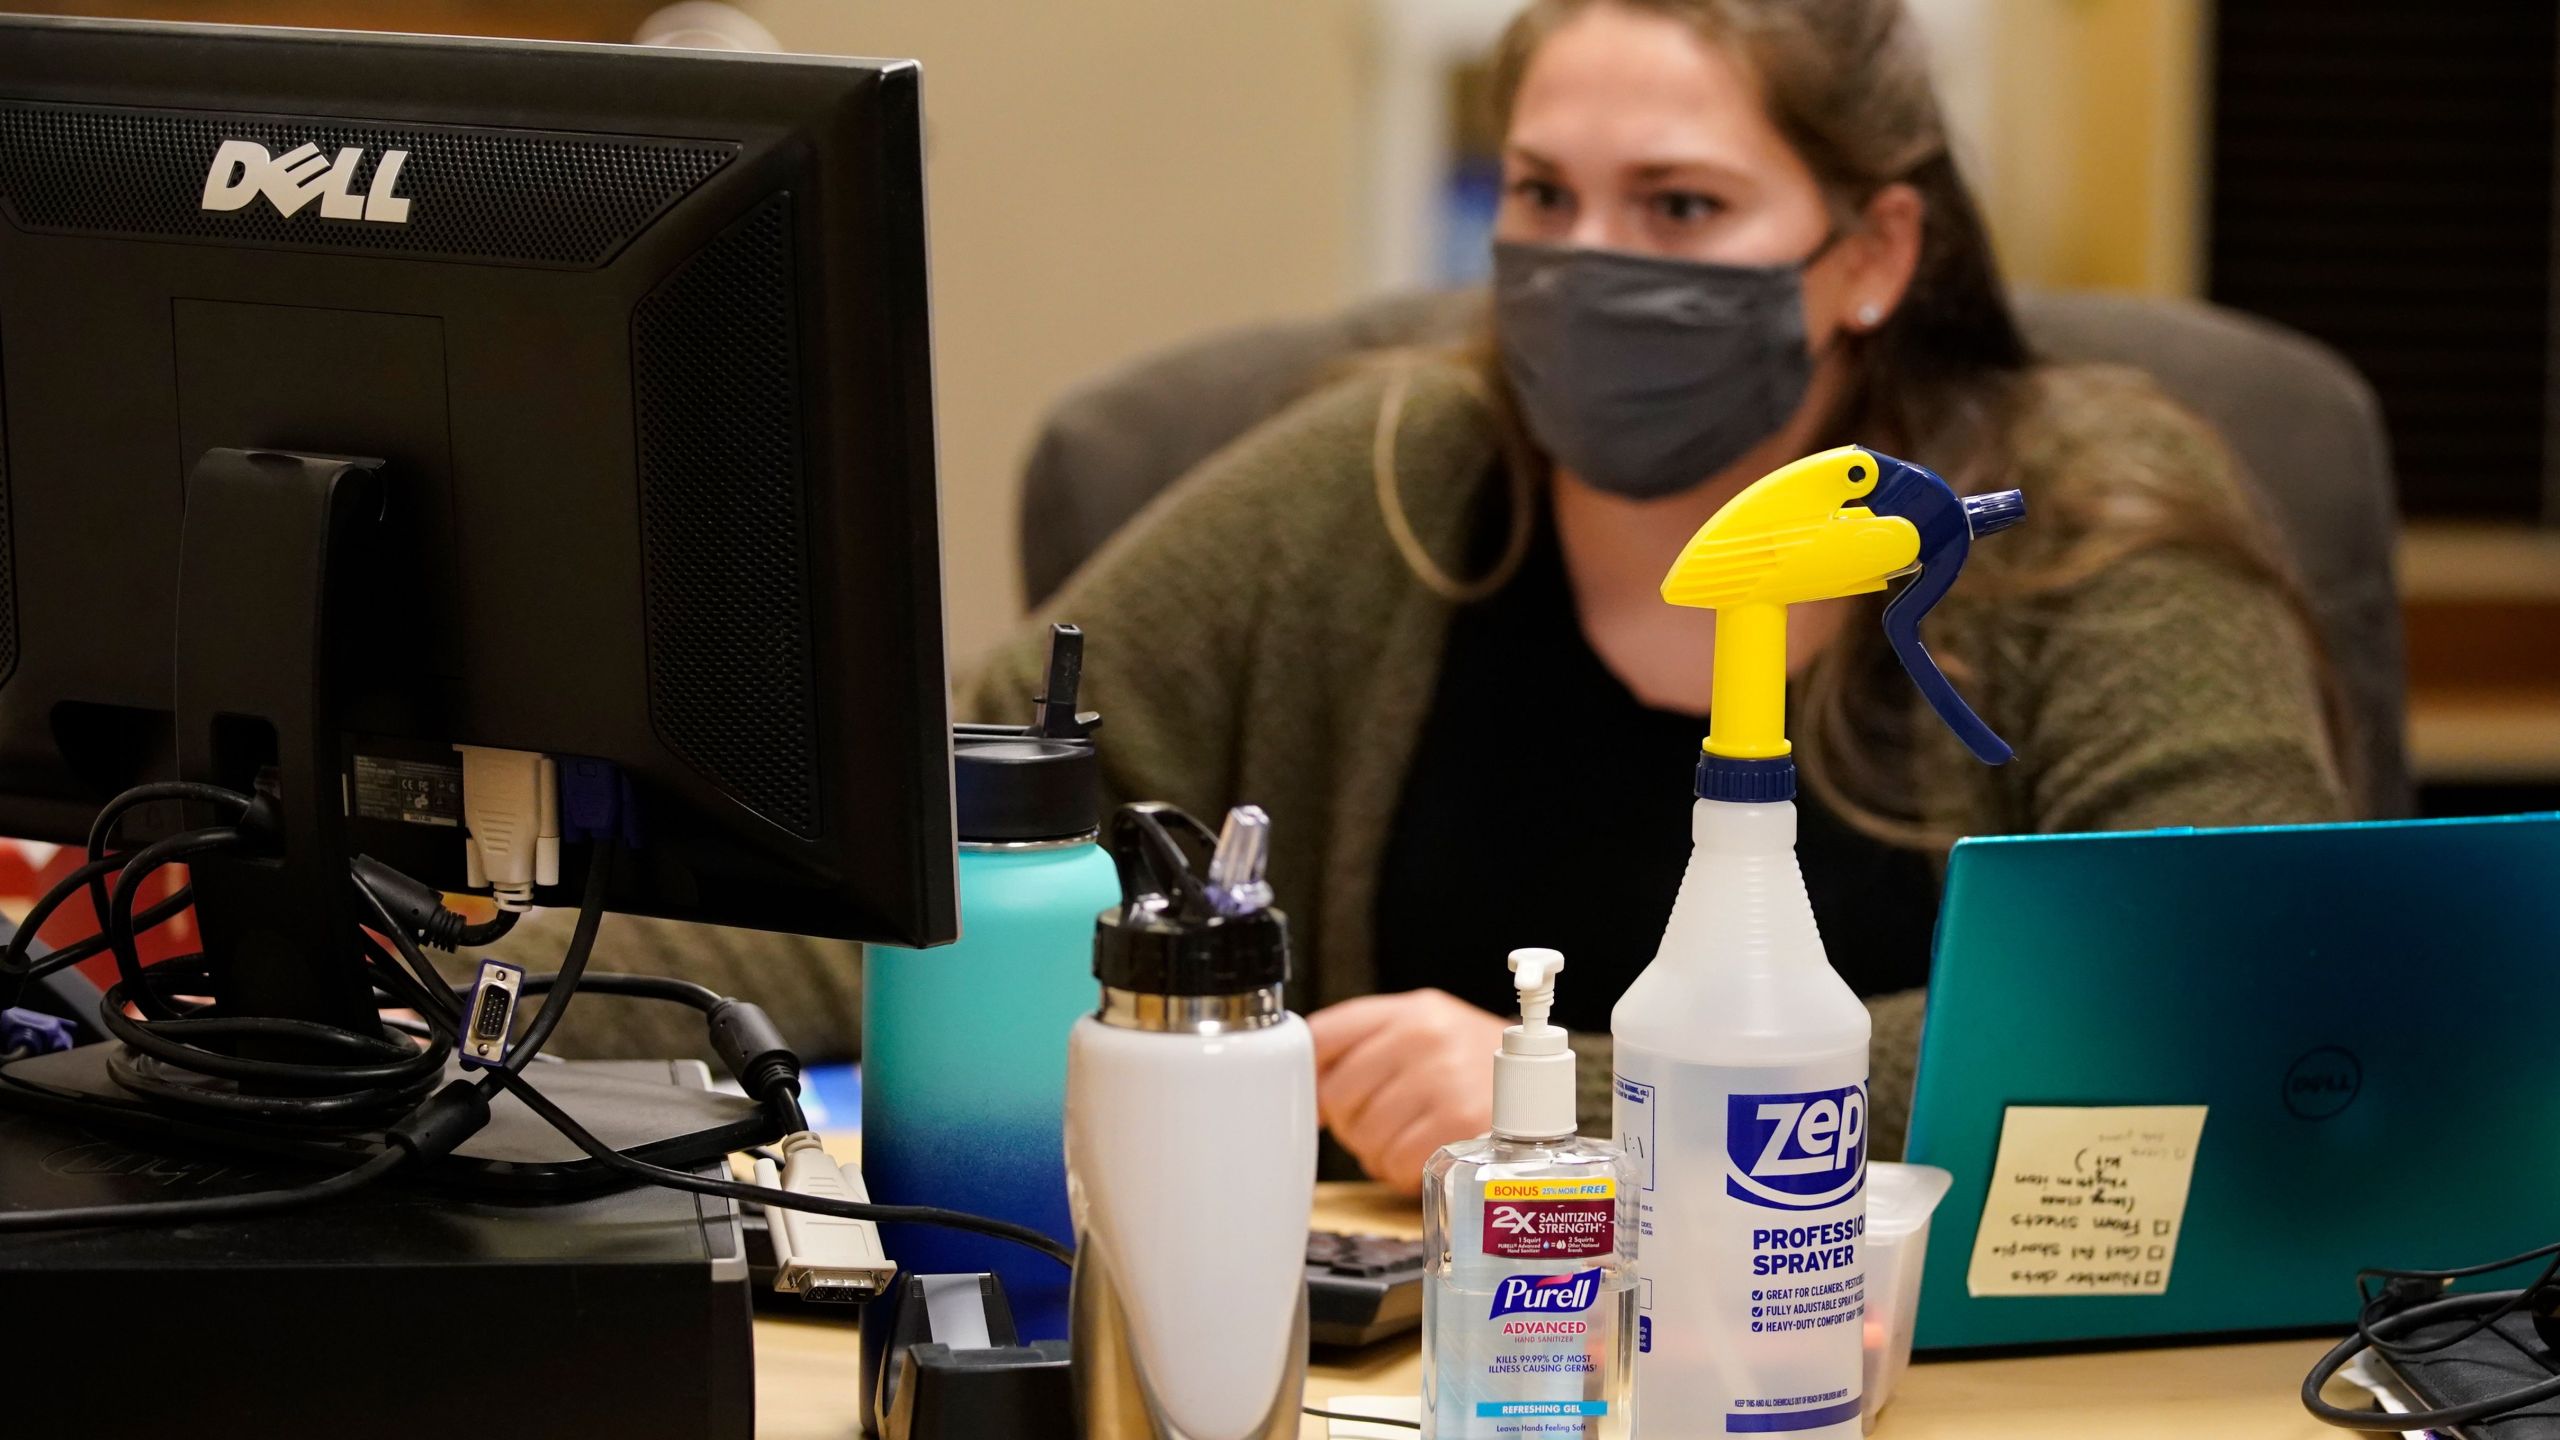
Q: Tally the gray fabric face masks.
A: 1